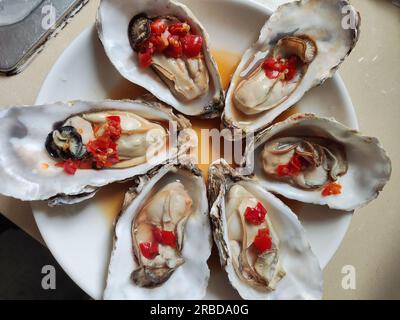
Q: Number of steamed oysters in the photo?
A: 6